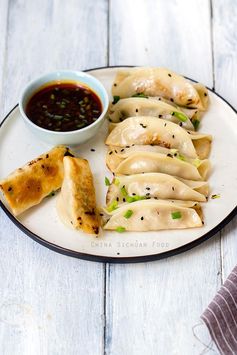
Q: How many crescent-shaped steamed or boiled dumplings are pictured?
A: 6